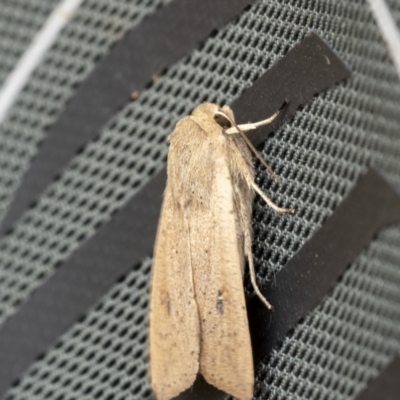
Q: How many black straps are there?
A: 4